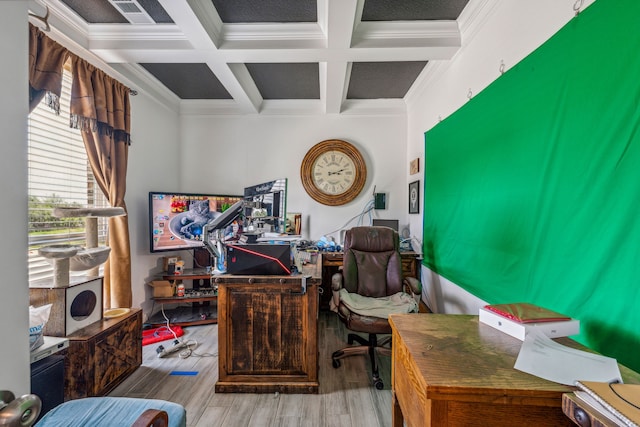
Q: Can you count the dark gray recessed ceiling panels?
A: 6